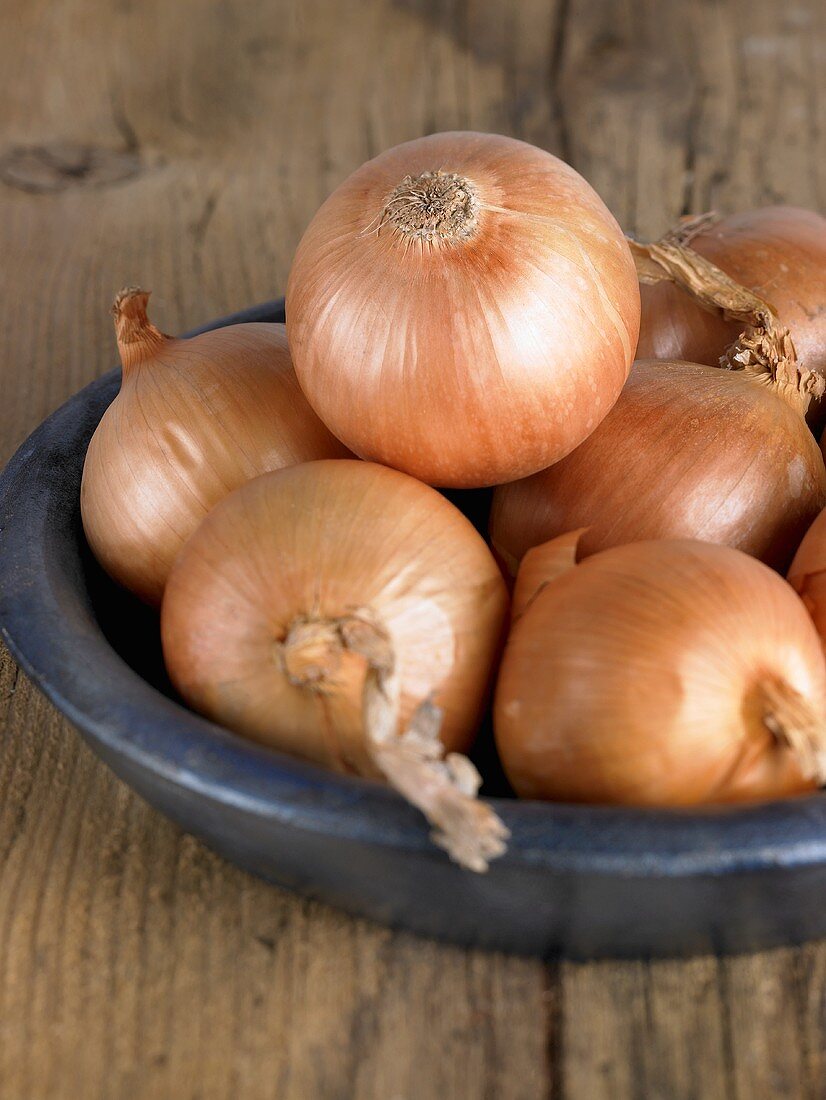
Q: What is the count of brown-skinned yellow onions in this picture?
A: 7